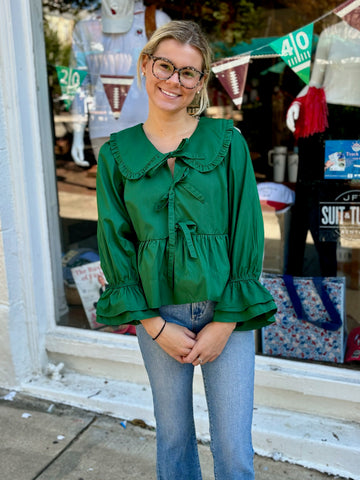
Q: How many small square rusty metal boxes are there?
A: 0